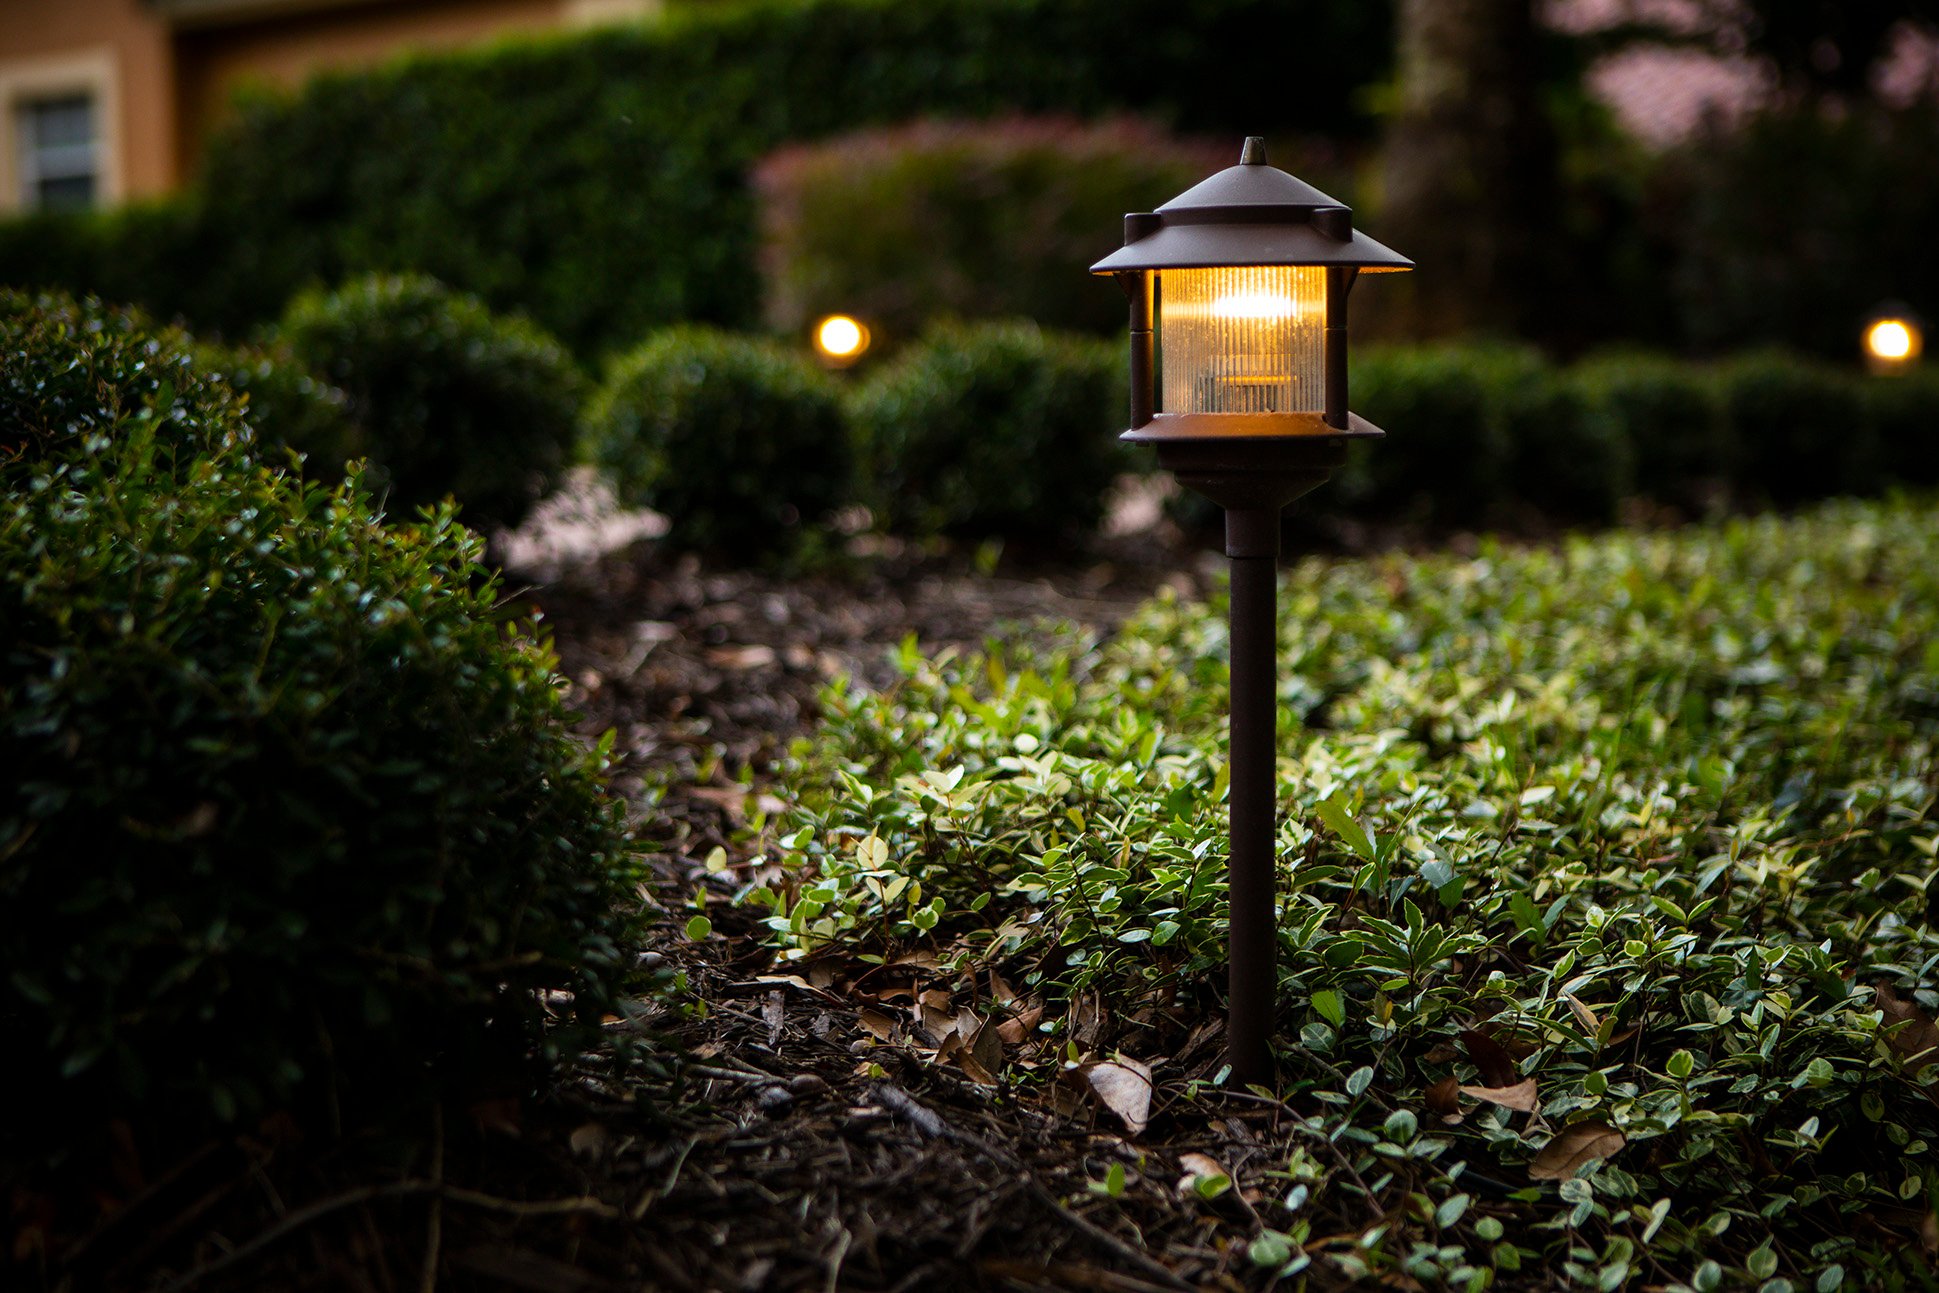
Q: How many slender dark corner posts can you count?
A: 2